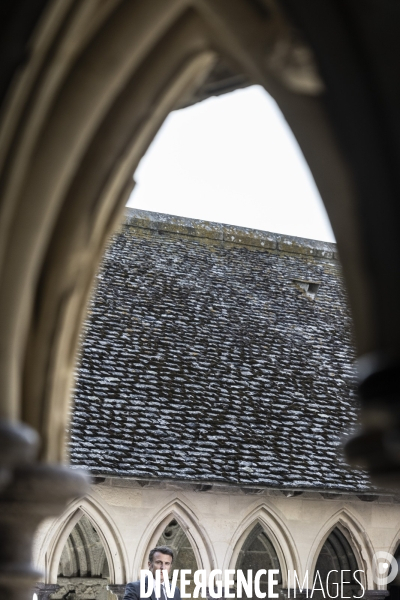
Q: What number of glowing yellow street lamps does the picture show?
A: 0